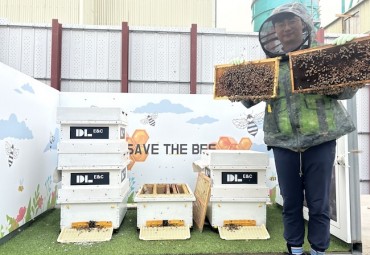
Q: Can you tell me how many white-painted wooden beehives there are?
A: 3